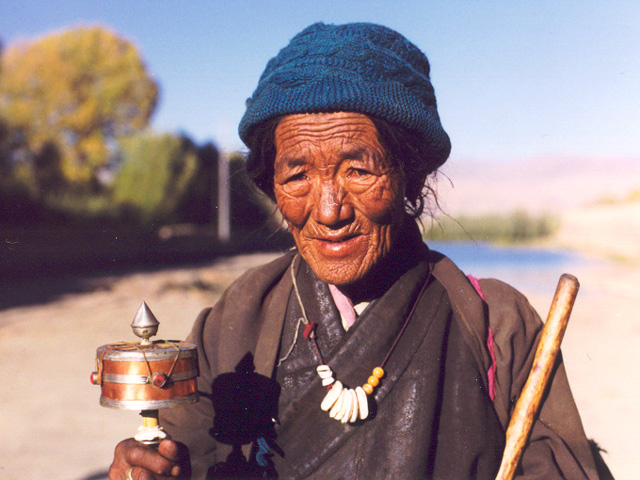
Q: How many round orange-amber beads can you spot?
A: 3